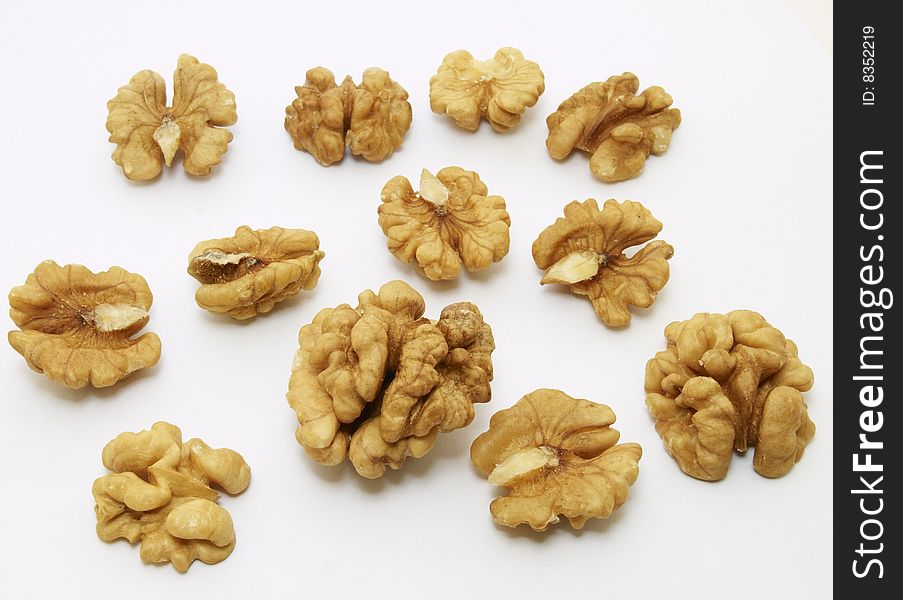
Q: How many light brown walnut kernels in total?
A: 12